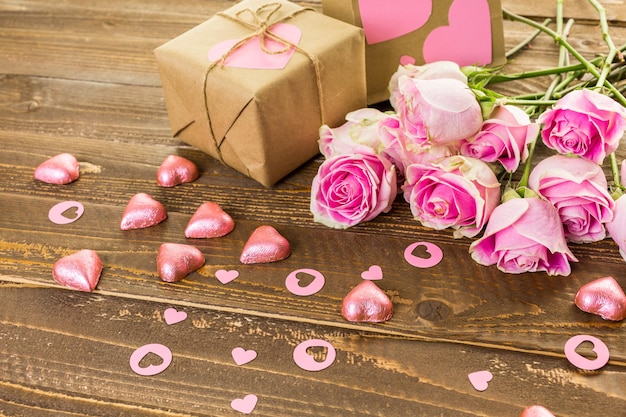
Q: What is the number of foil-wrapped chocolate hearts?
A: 10